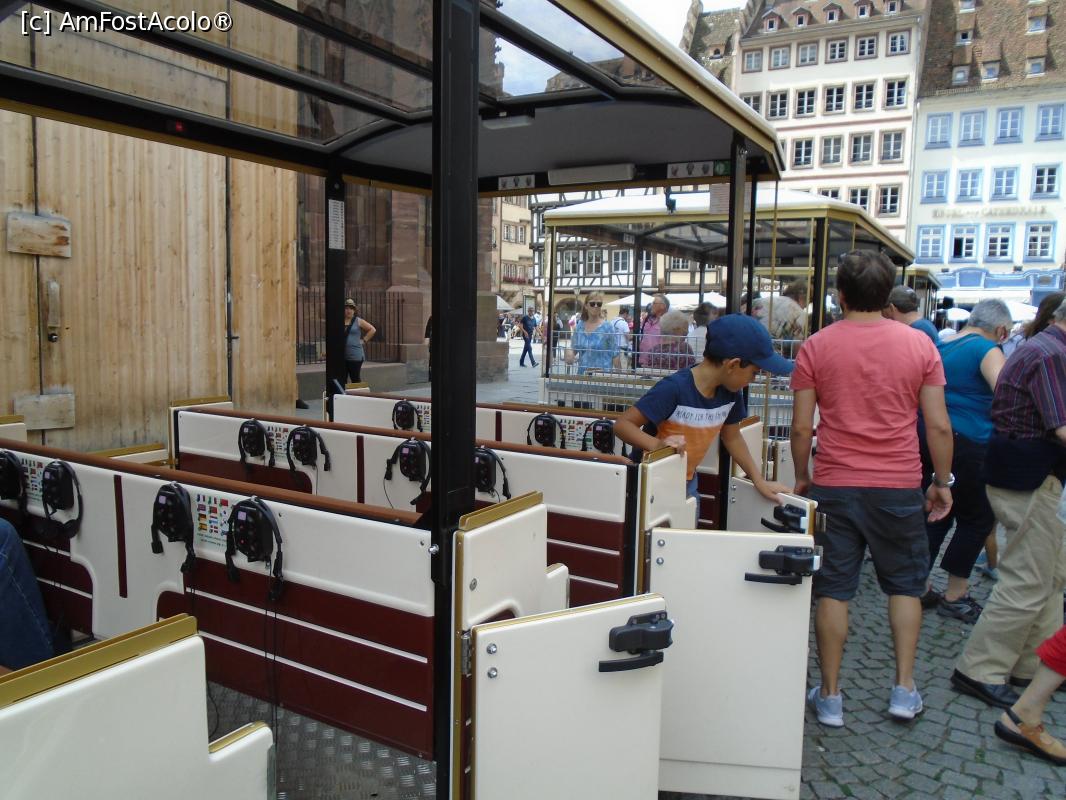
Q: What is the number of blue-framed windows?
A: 12